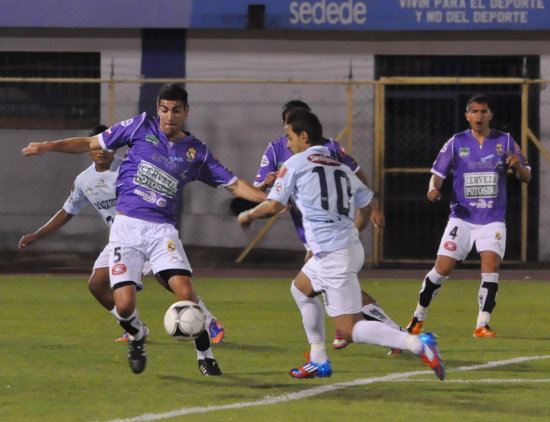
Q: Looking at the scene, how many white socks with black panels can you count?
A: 5